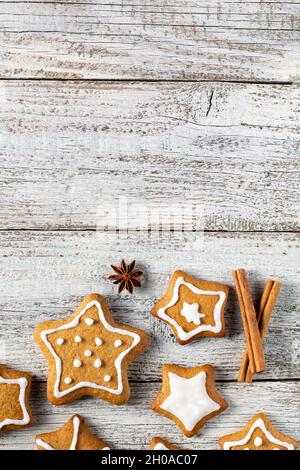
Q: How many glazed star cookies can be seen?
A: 7